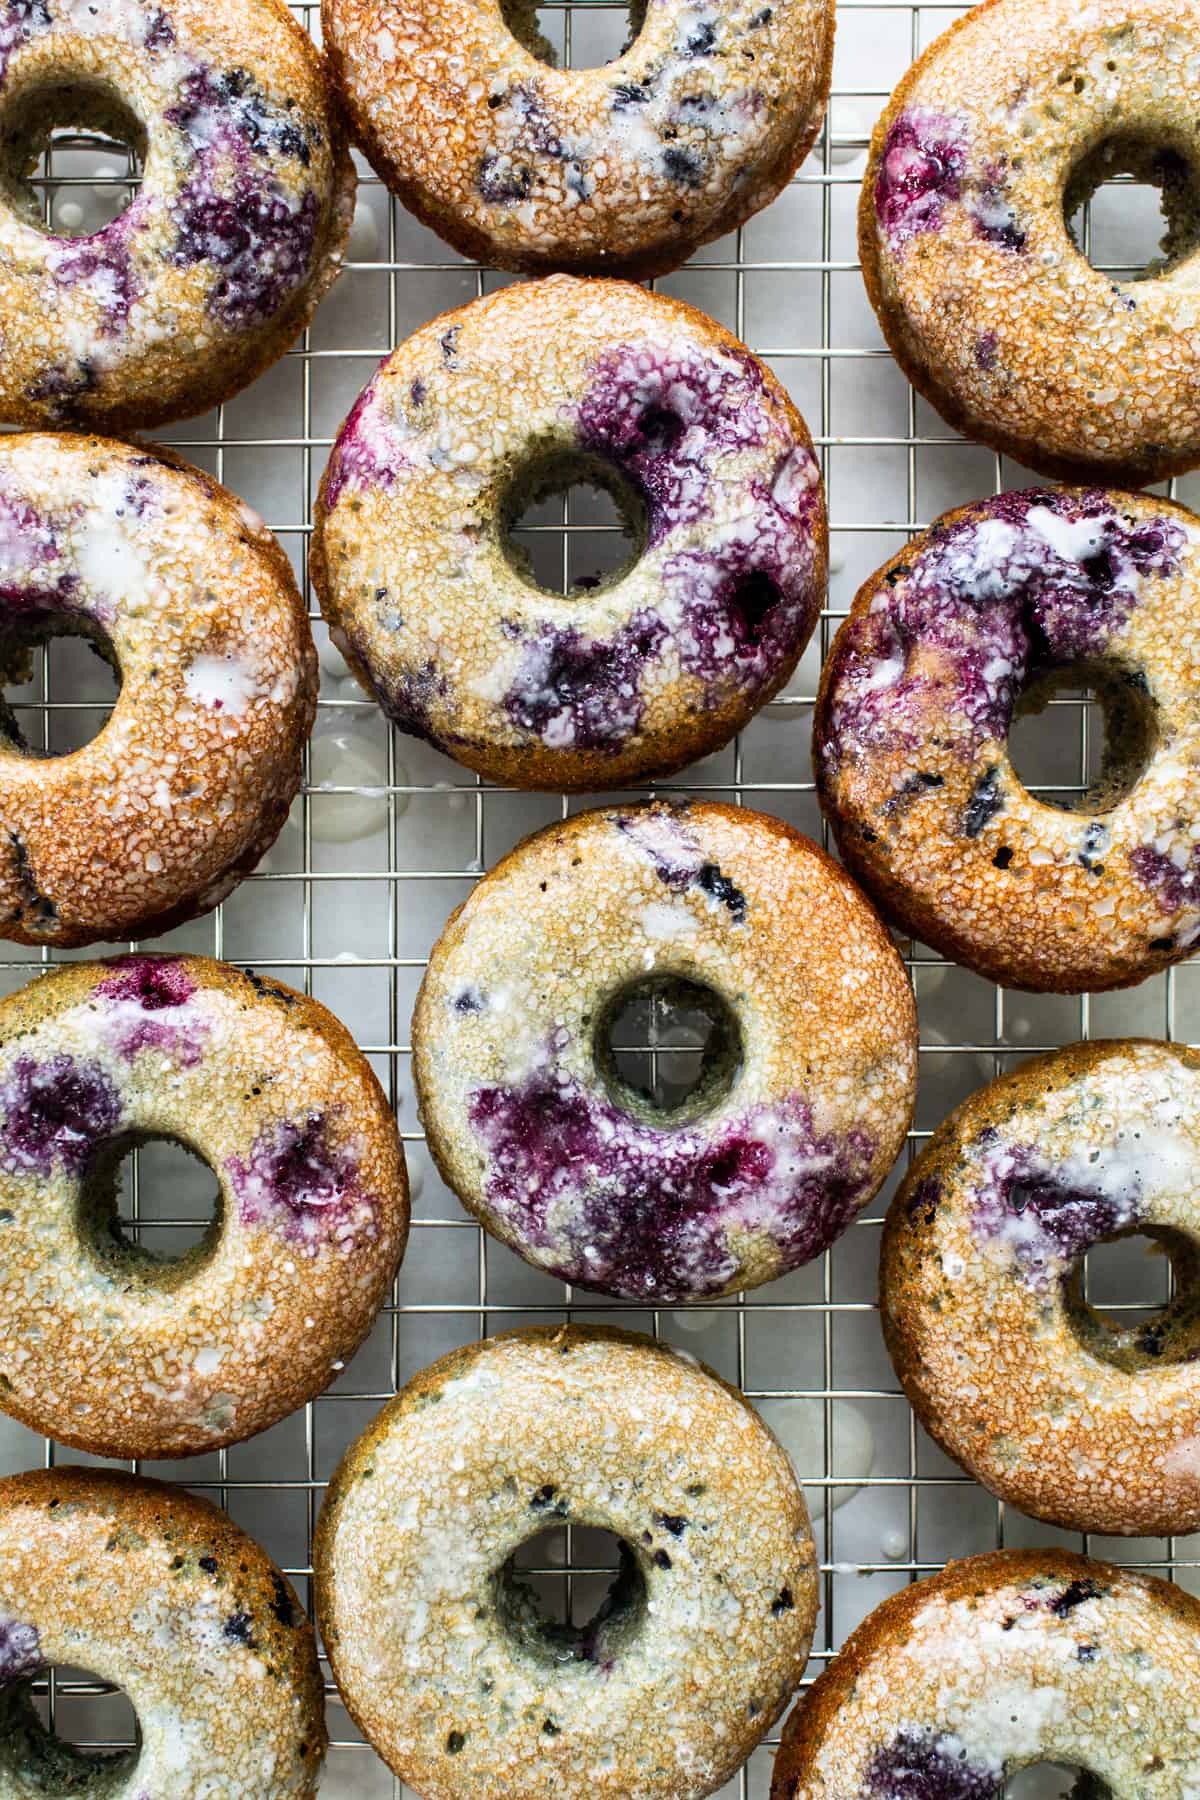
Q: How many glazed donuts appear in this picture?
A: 12